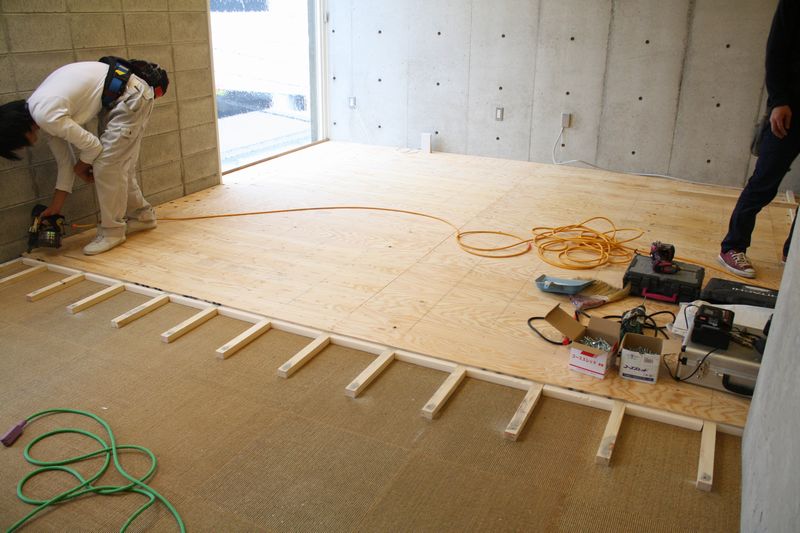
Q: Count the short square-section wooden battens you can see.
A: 13